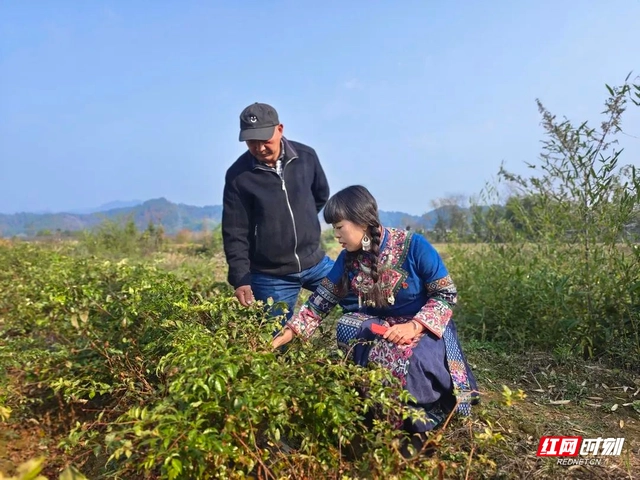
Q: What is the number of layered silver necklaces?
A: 1